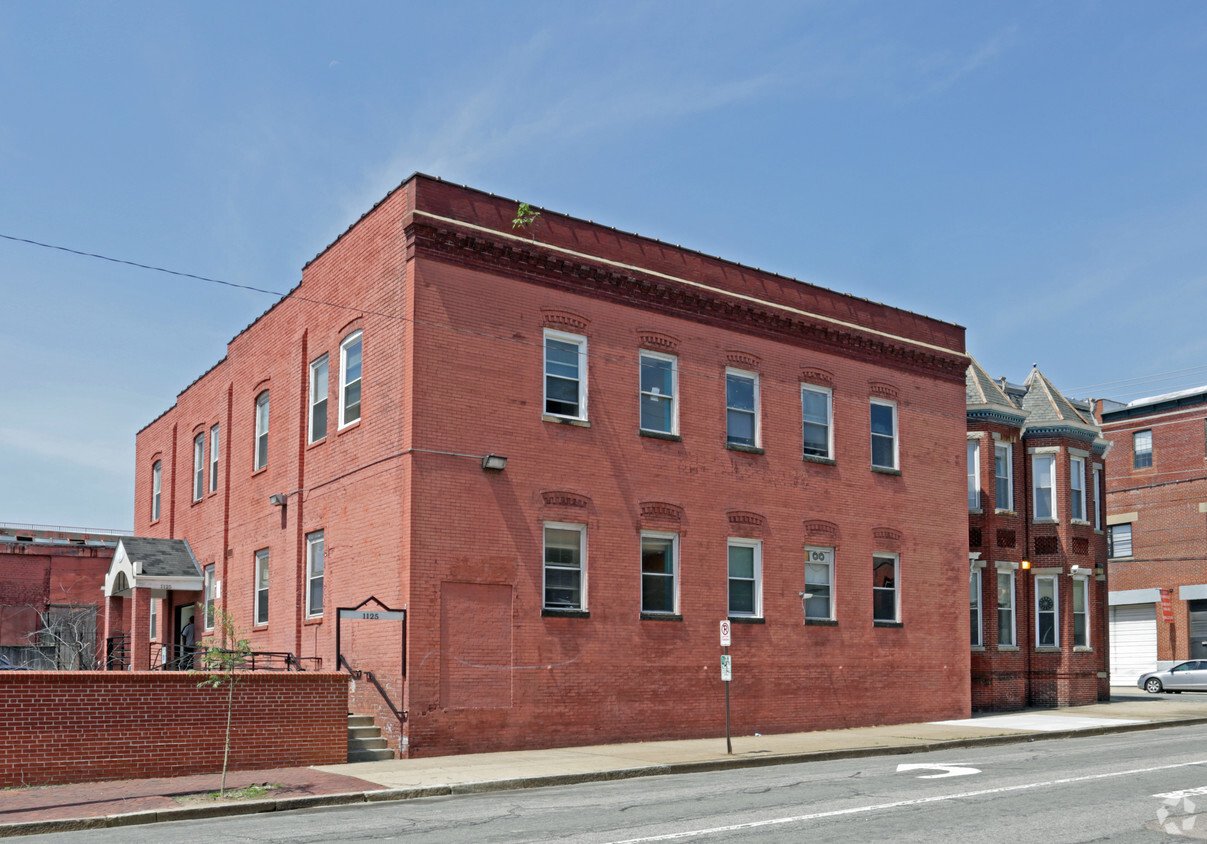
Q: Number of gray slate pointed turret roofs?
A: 2